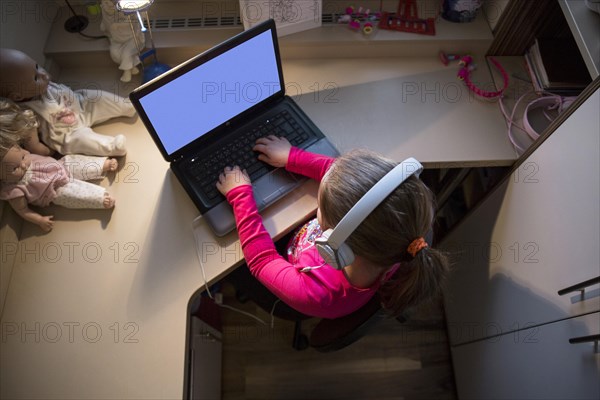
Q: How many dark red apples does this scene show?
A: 0